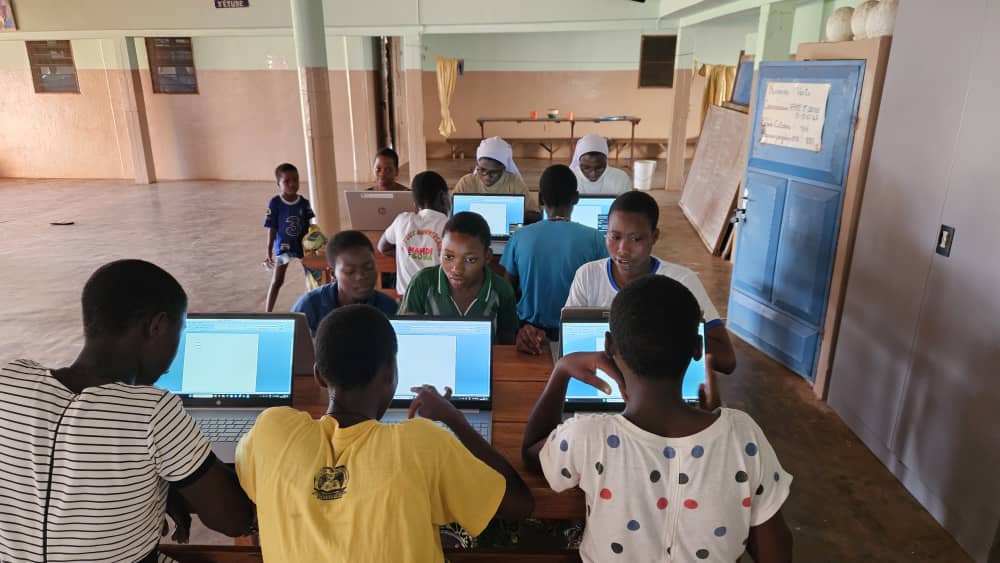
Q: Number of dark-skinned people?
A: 12